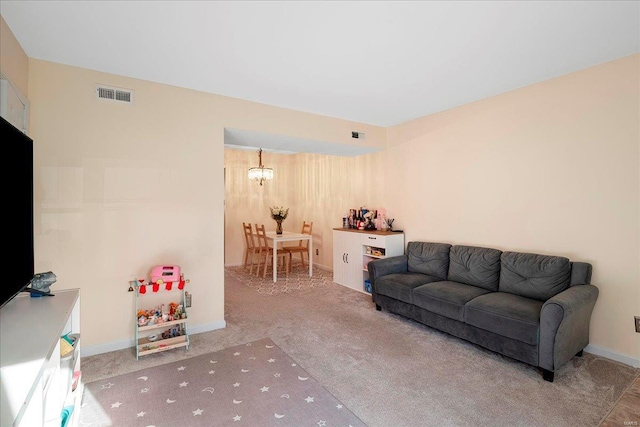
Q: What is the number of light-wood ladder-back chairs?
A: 3